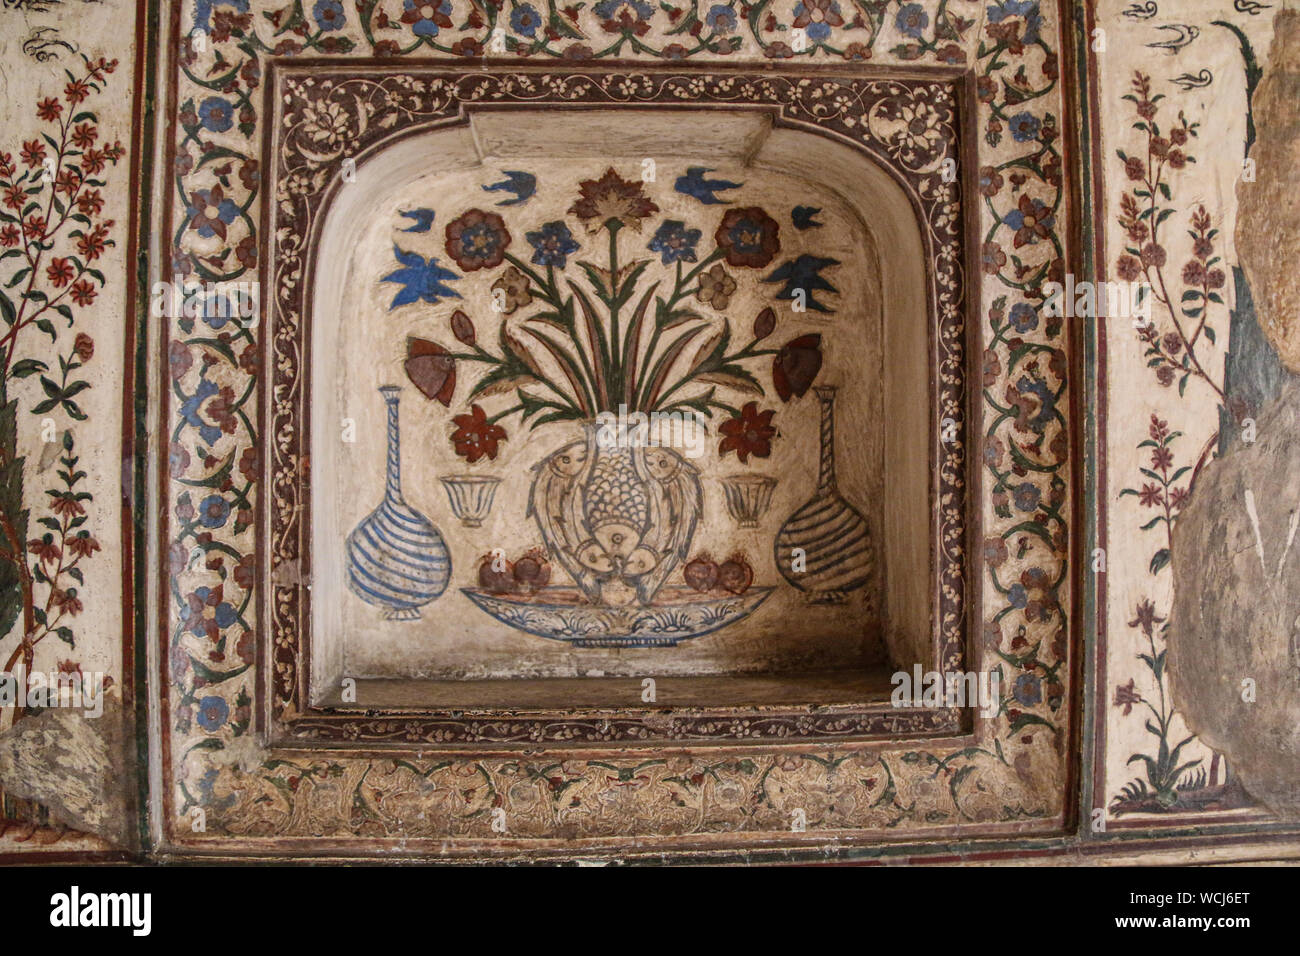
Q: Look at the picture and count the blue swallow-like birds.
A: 6